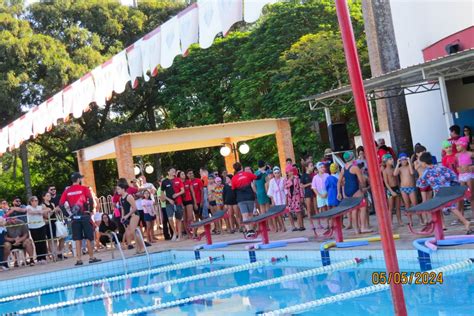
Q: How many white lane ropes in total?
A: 4